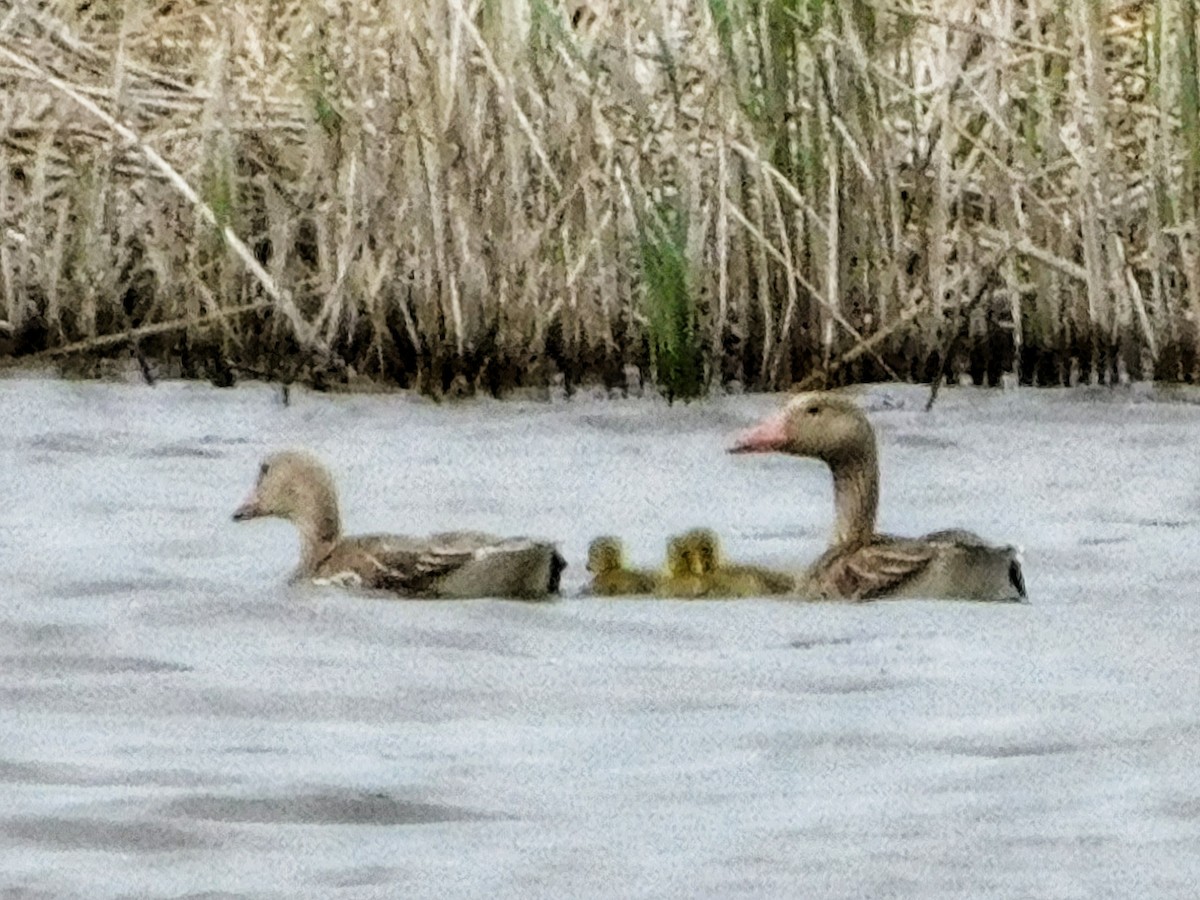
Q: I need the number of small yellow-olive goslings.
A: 3